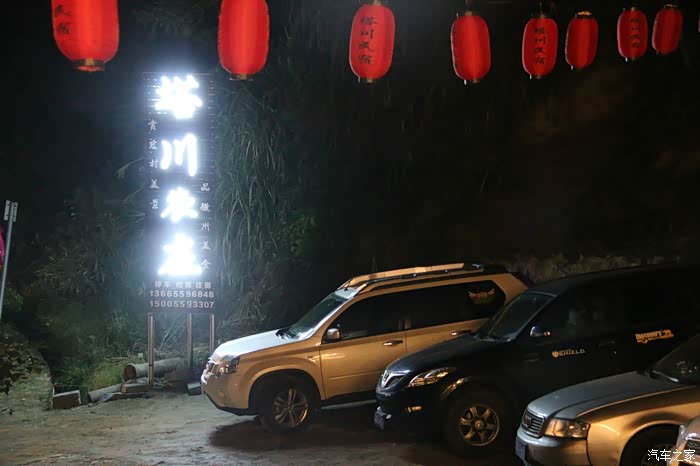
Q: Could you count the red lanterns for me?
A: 8